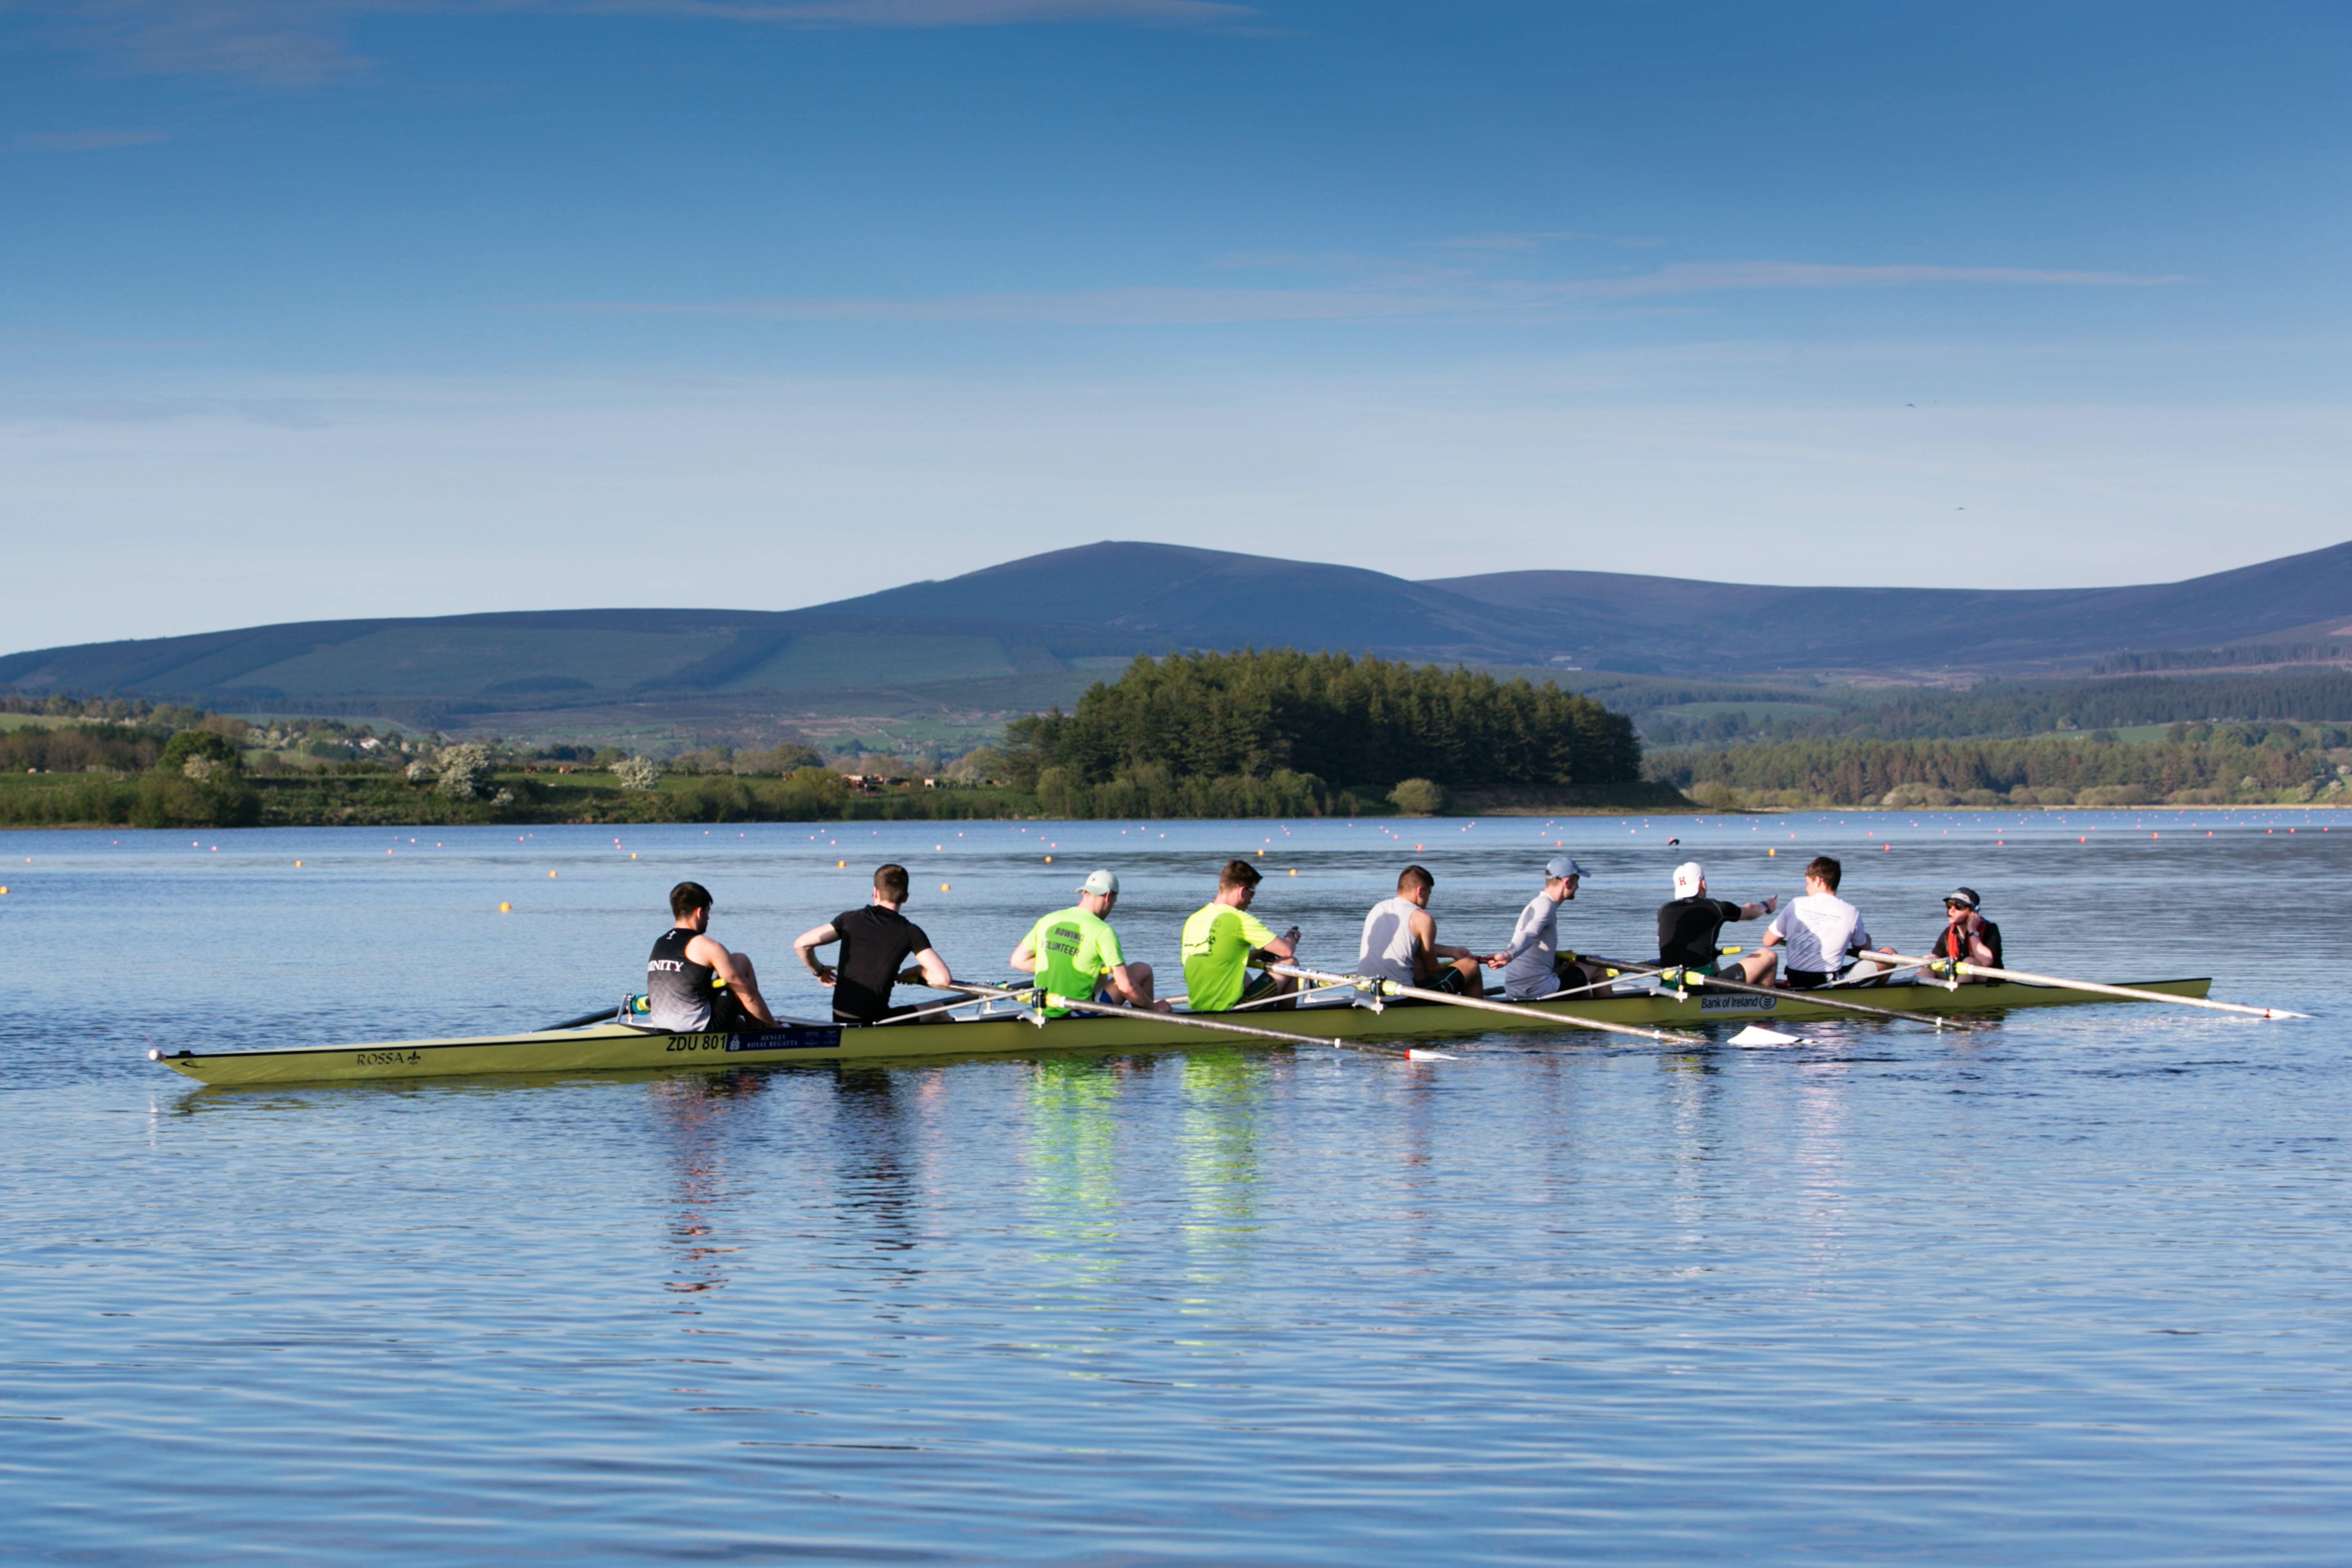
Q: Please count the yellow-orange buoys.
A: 12